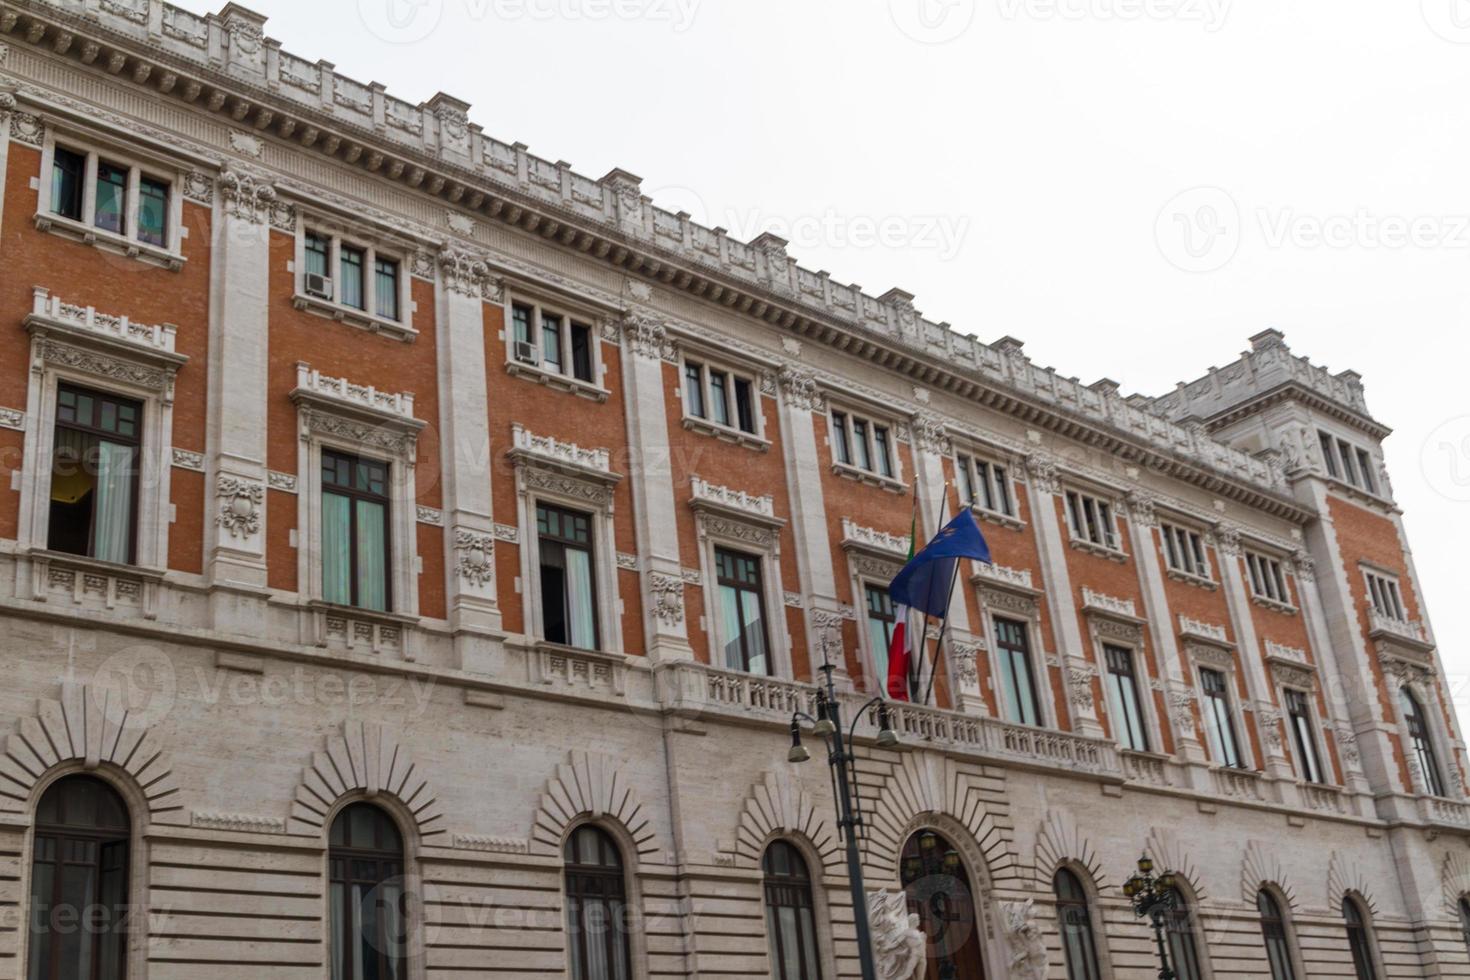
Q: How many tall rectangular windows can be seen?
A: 9